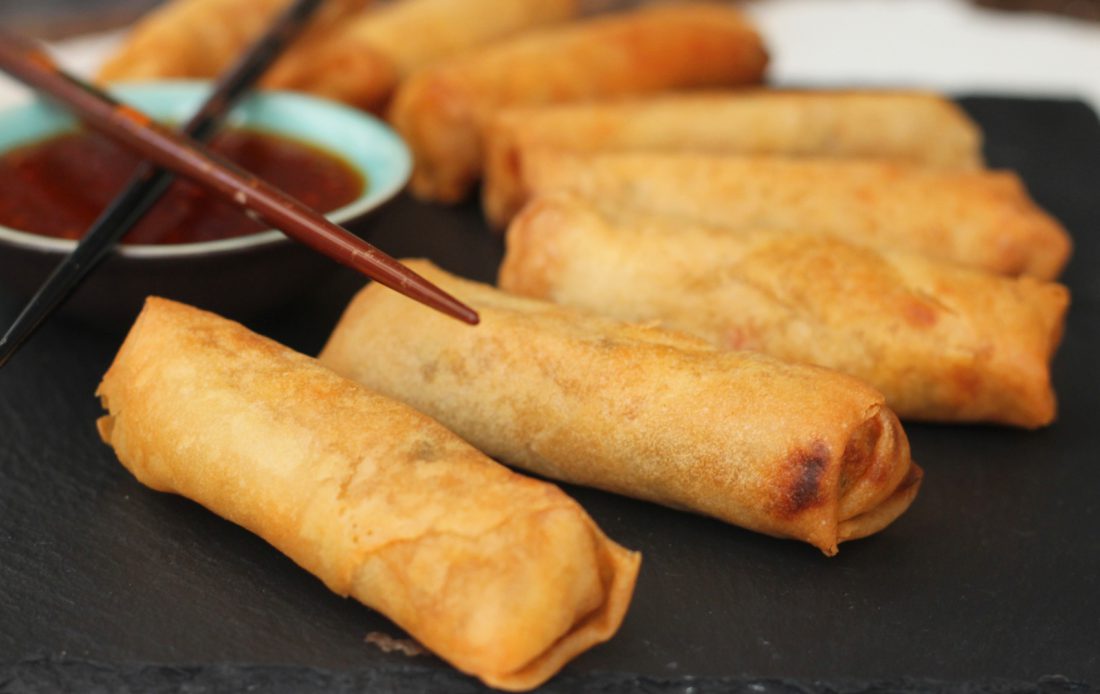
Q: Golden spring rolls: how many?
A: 8